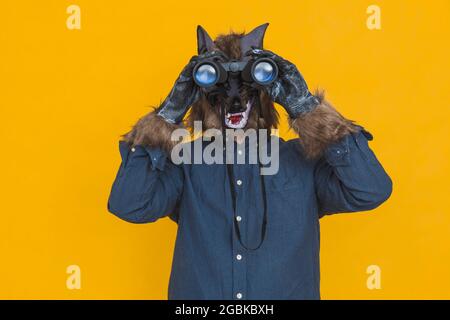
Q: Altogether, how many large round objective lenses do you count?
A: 2